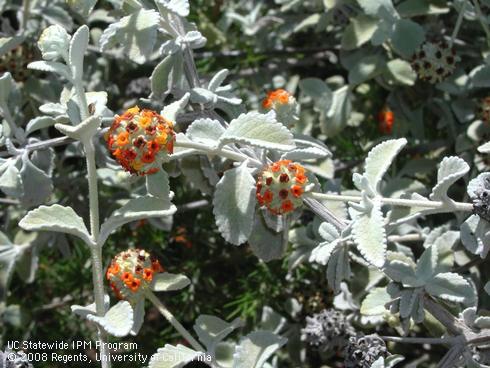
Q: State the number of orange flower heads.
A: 5